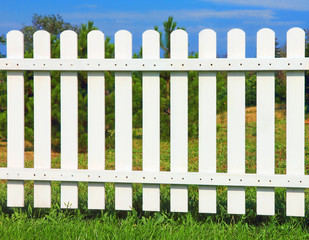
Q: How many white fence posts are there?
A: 11